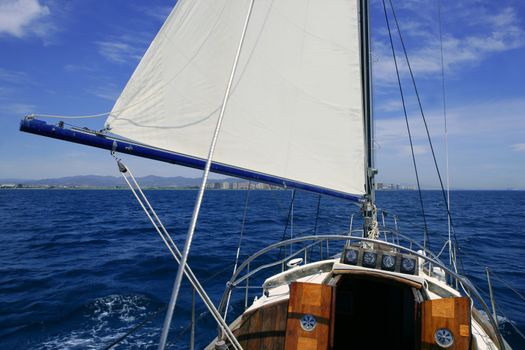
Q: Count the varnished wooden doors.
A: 2